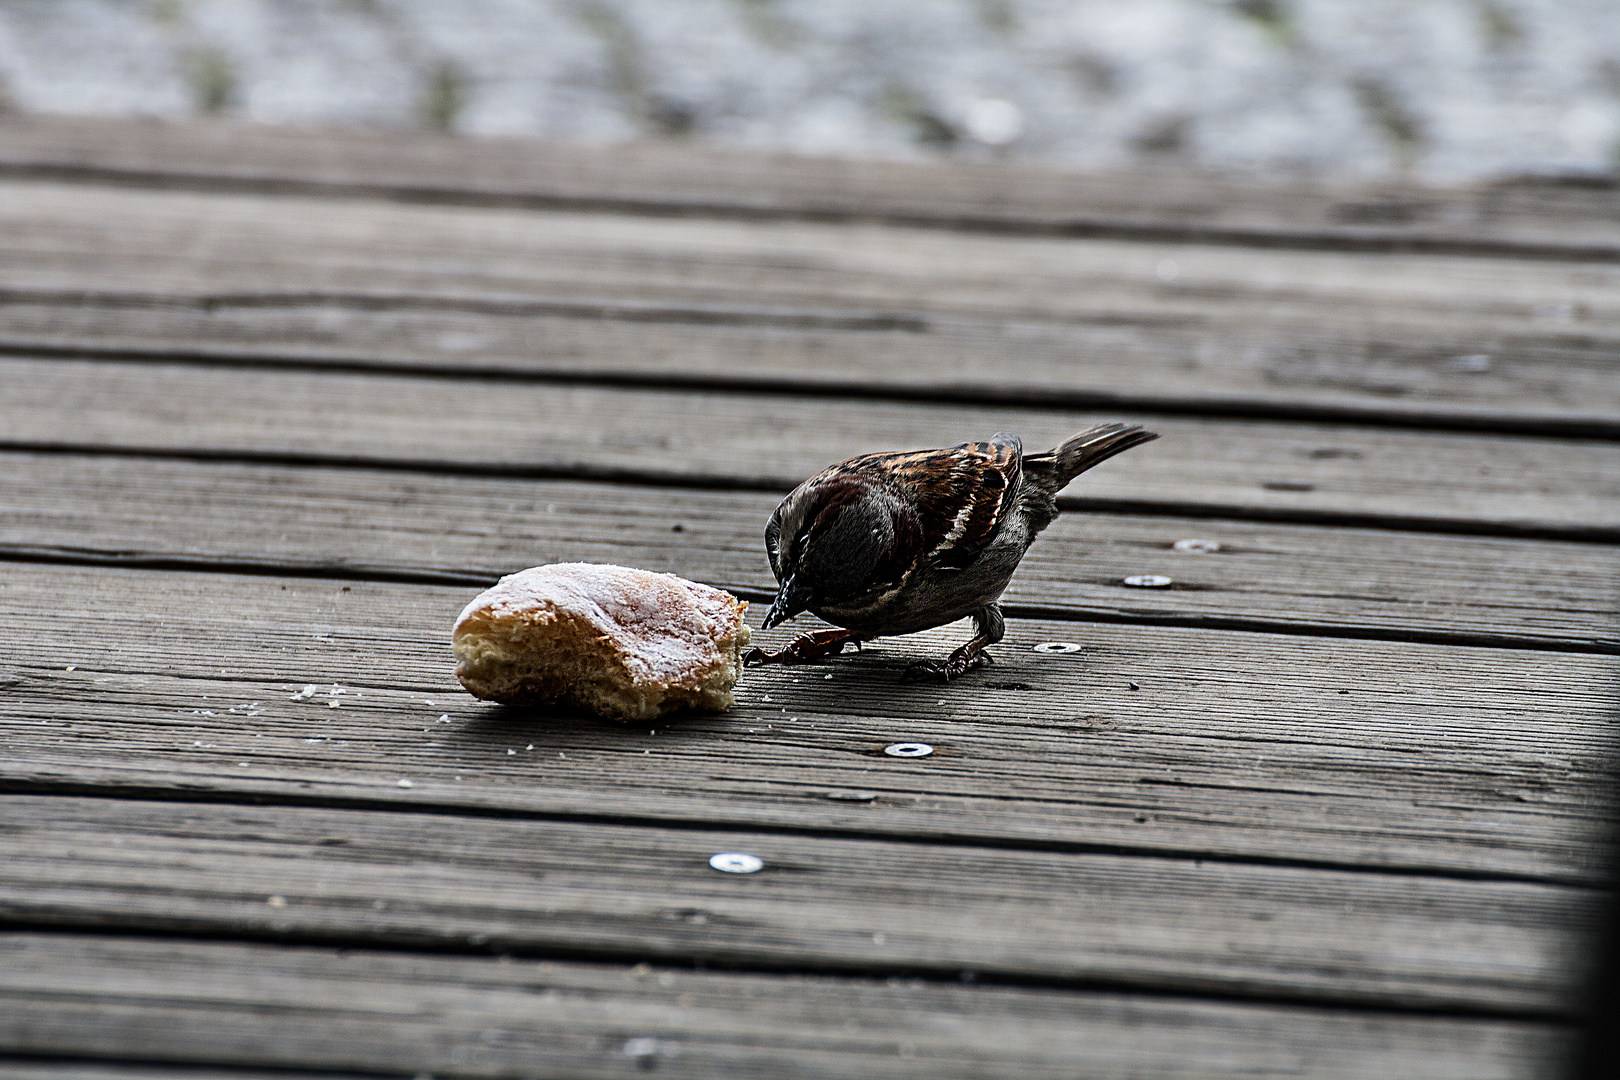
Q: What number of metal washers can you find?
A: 5